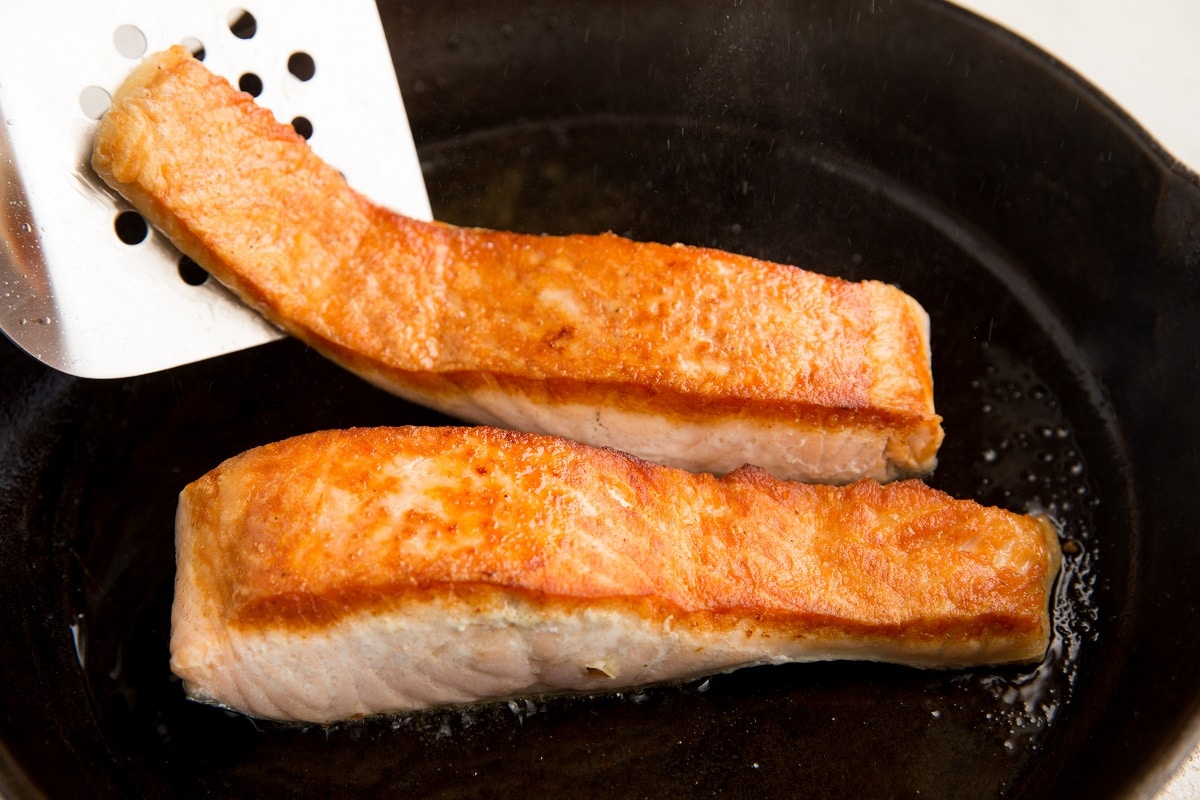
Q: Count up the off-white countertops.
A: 1